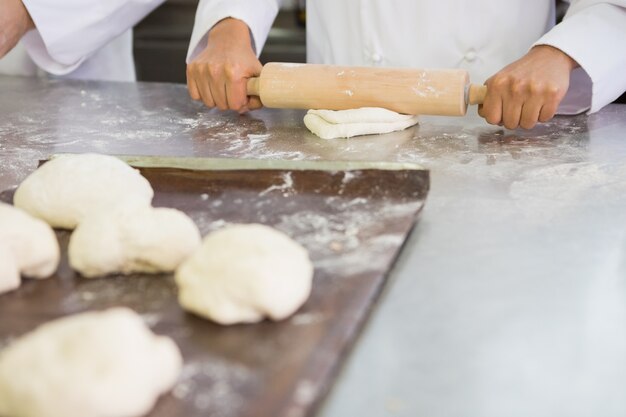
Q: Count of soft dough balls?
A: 5